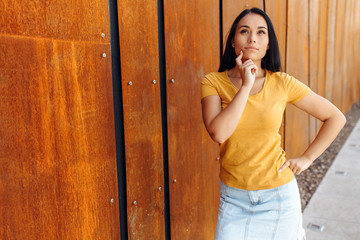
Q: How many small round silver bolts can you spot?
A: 11